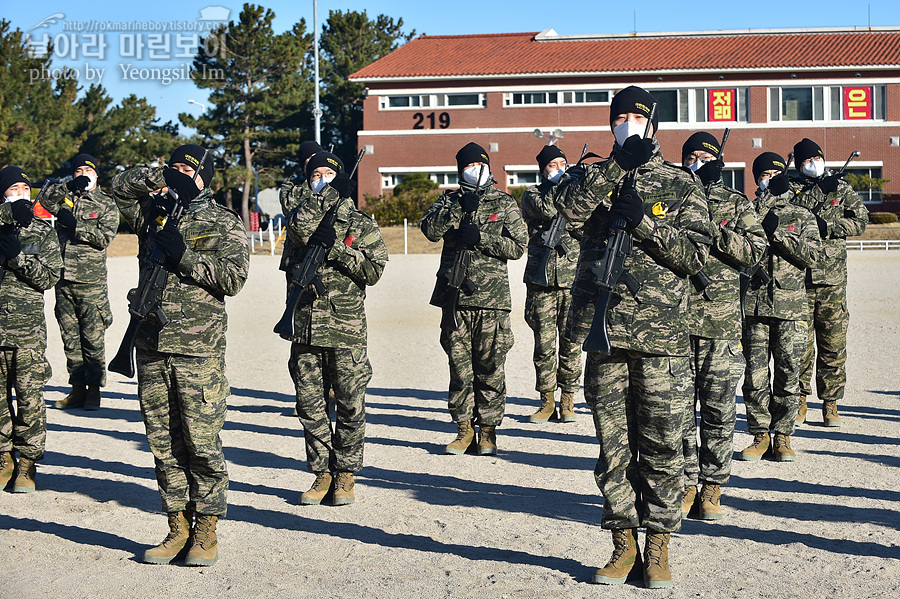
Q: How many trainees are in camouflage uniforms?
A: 11